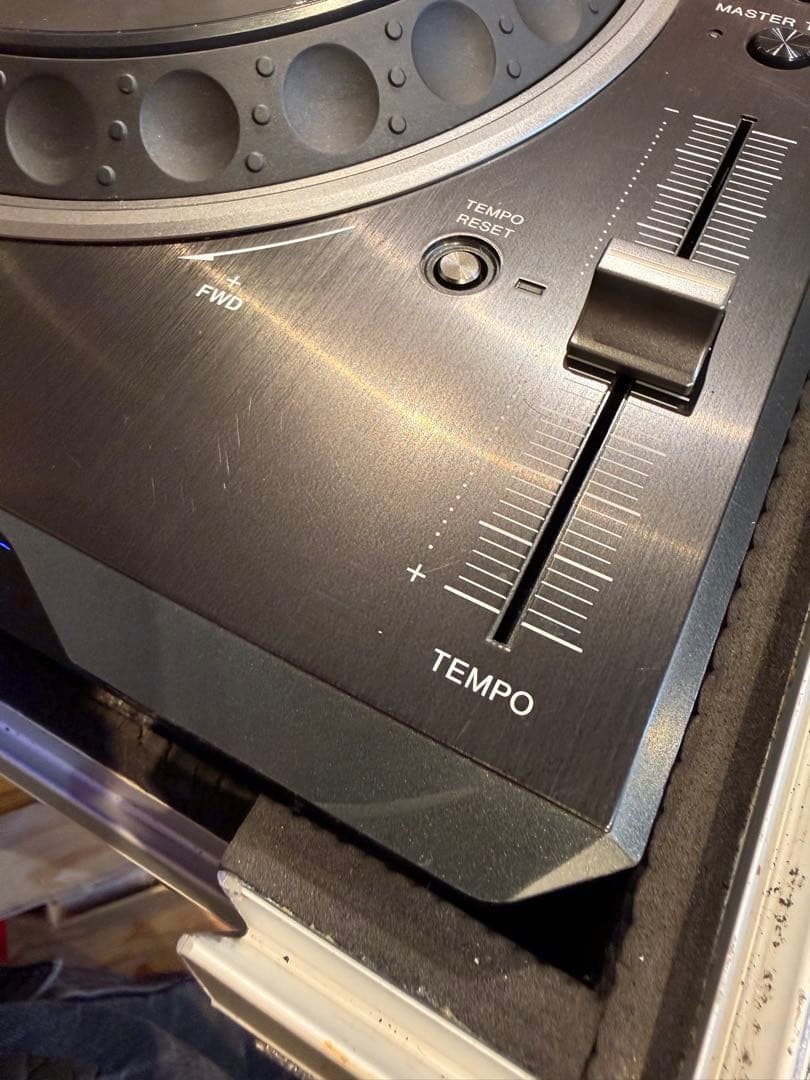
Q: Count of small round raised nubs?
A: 13